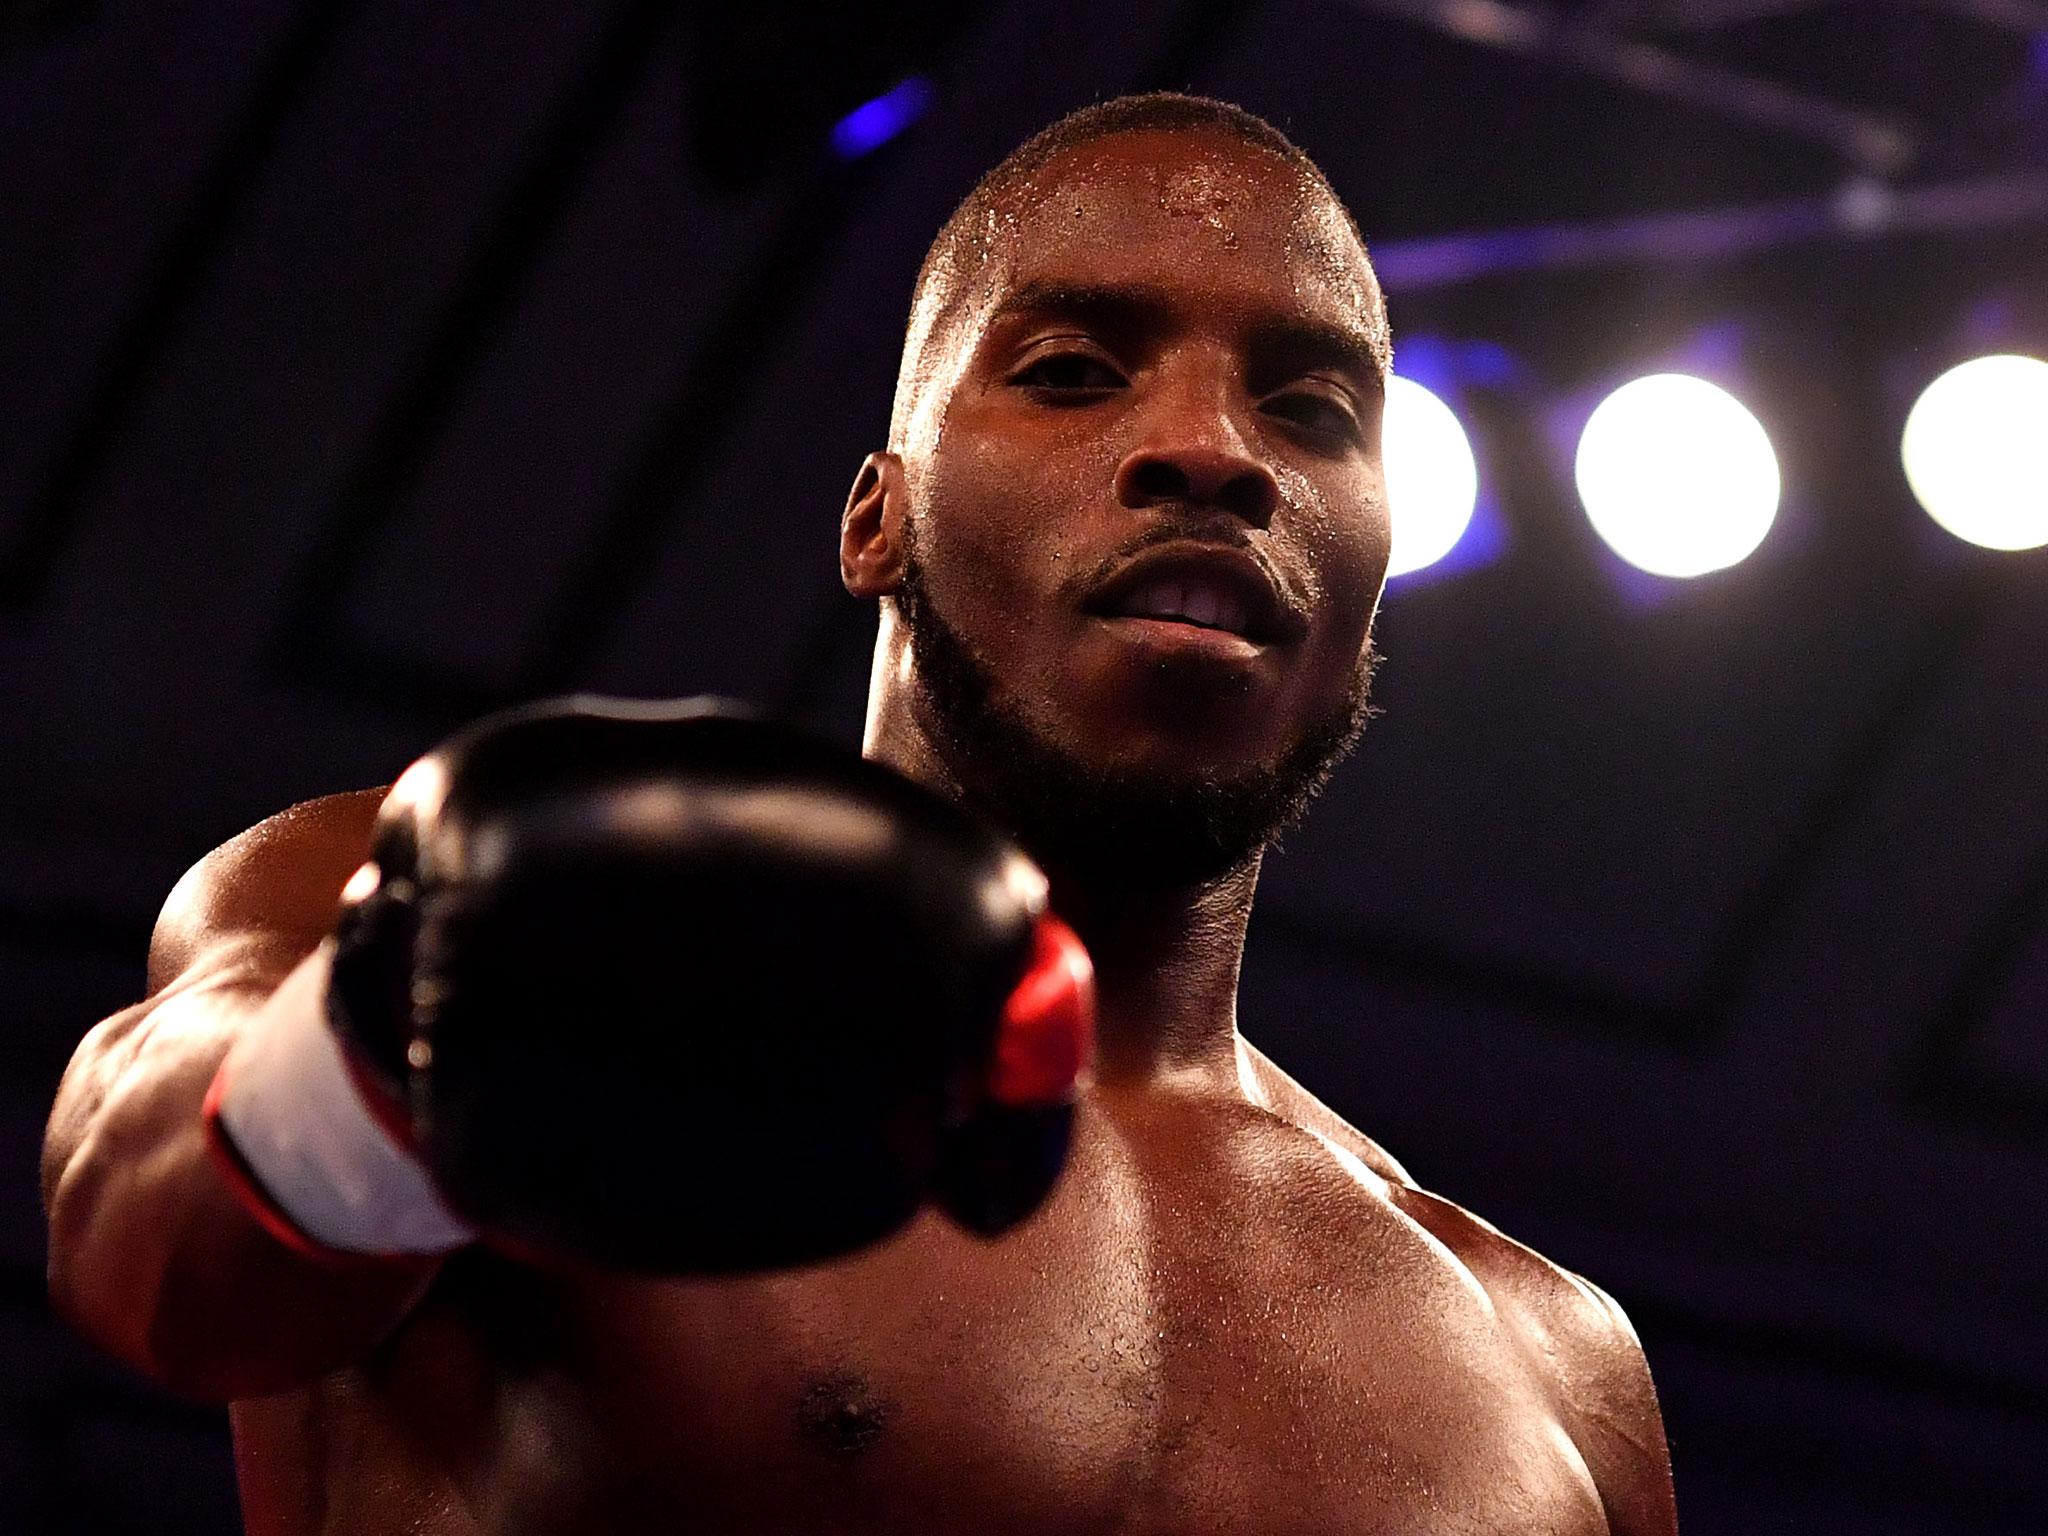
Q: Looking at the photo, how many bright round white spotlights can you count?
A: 3